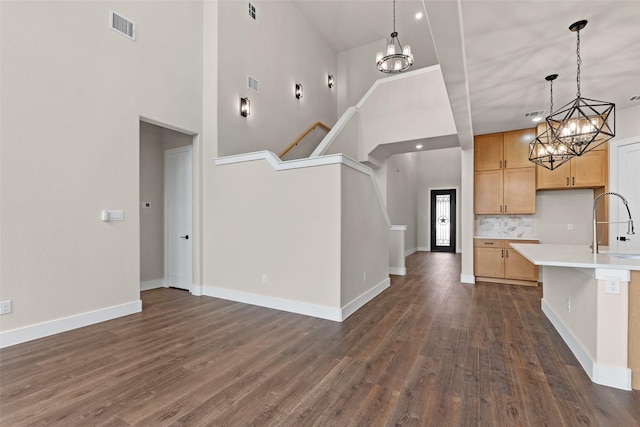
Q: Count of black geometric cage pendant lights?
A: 2